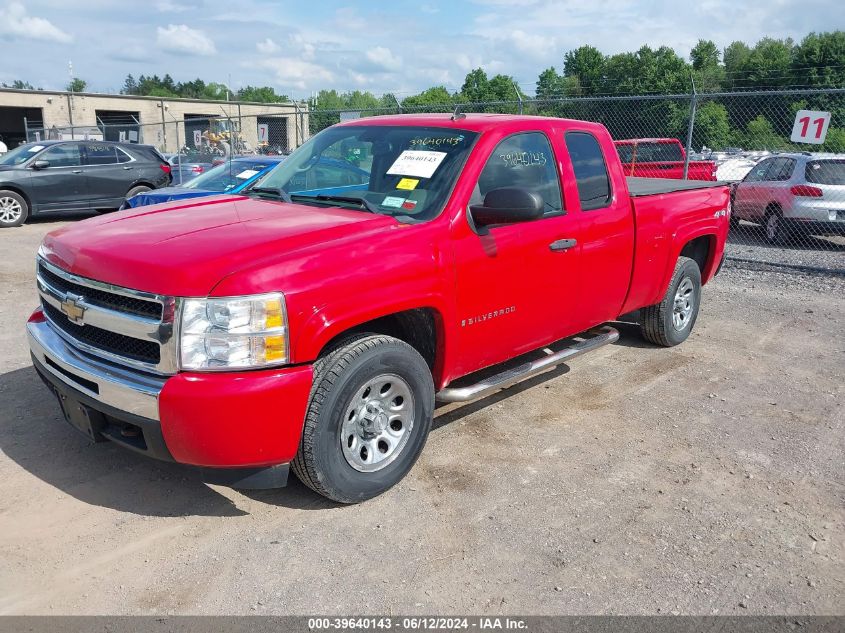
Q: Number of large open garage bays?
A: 4